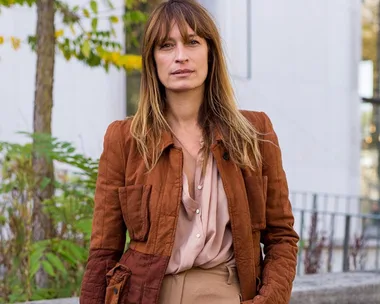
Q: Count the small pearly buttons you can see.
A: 3